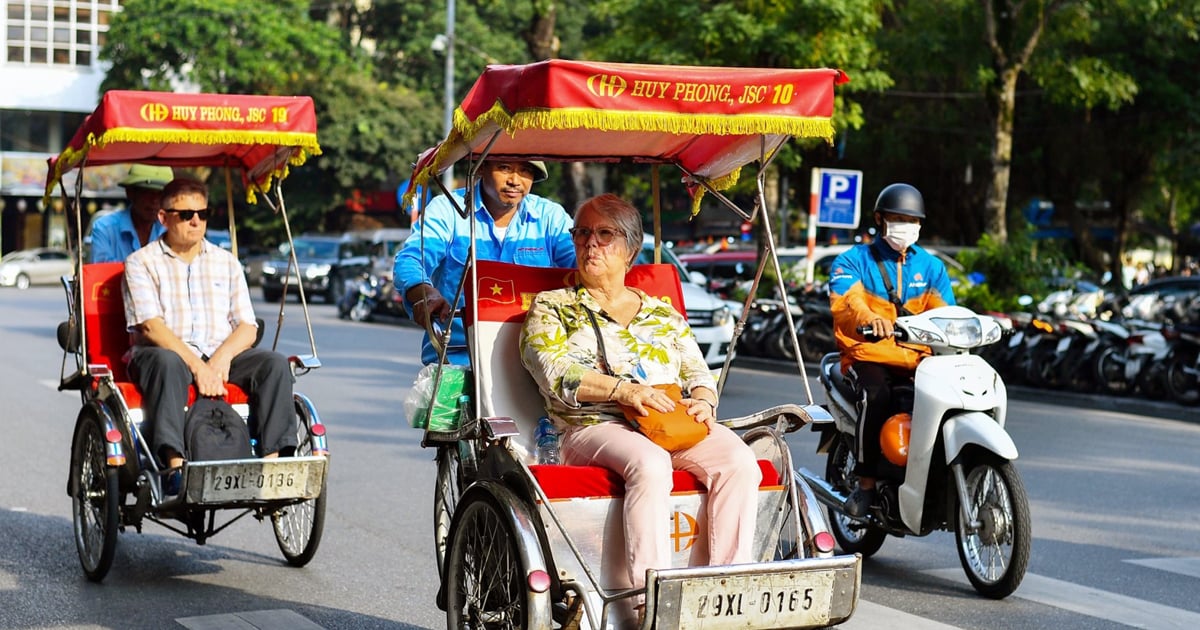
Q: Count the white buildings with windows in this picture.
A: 1